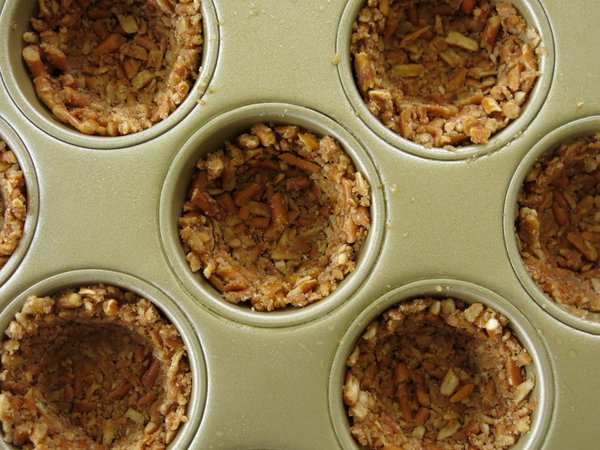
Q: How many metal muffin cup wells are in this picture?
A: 7